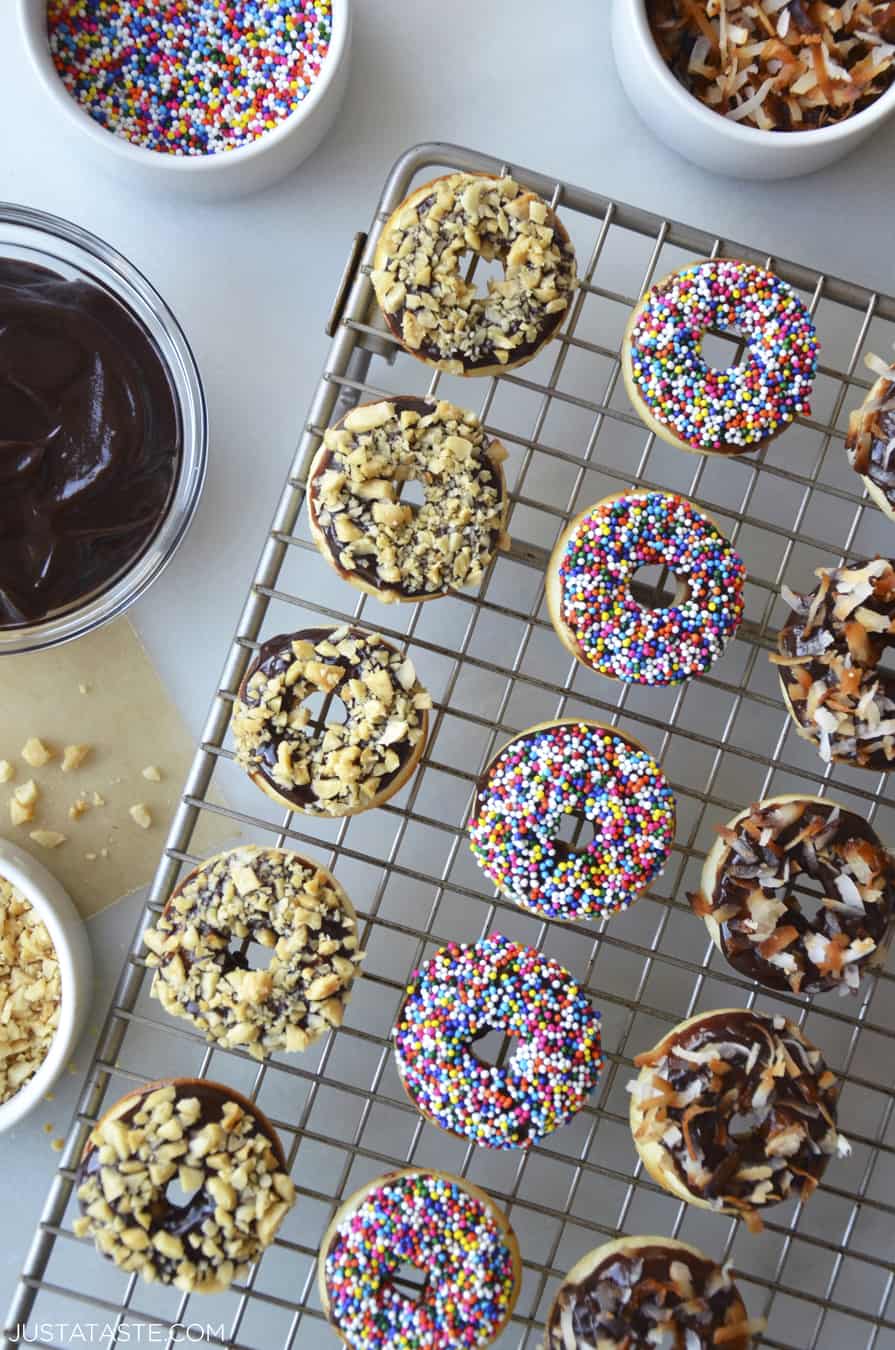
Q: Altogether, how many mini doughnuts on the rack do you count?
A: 15